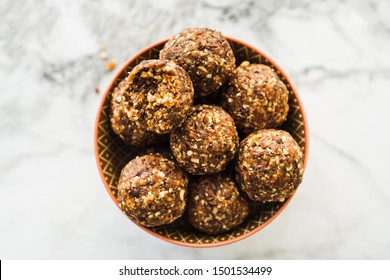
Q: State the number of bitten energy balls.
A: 1